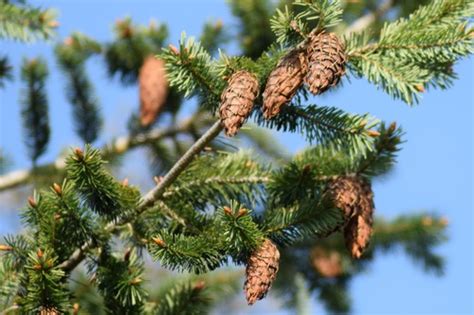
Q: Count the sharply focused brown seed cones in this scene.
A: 6